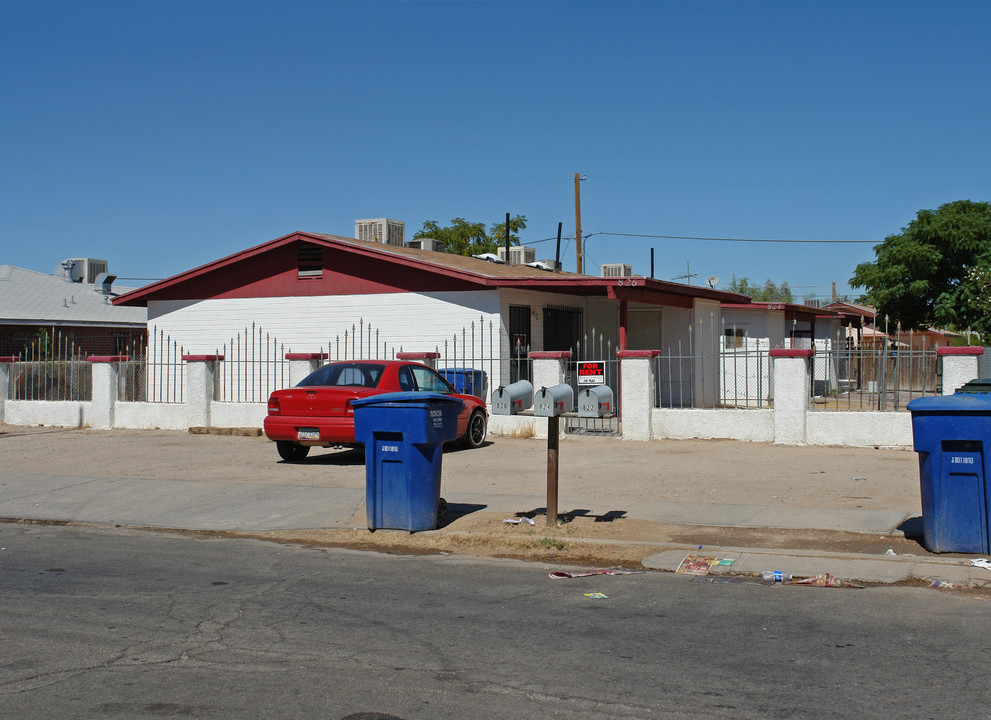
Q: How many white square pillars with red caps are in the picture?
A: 9